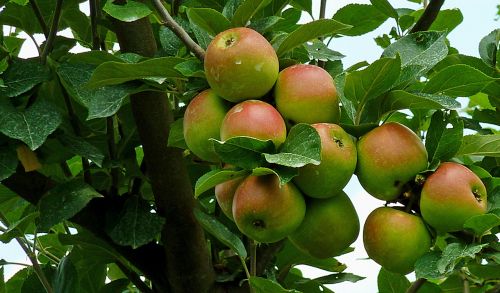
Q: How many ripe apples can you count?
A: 11